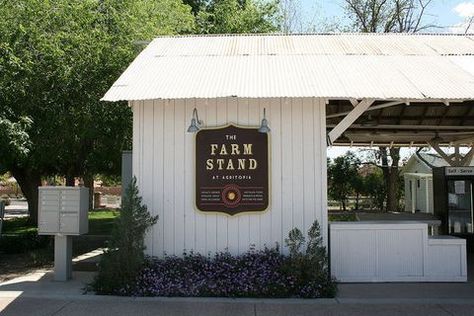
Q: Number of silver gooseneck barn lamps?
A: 2